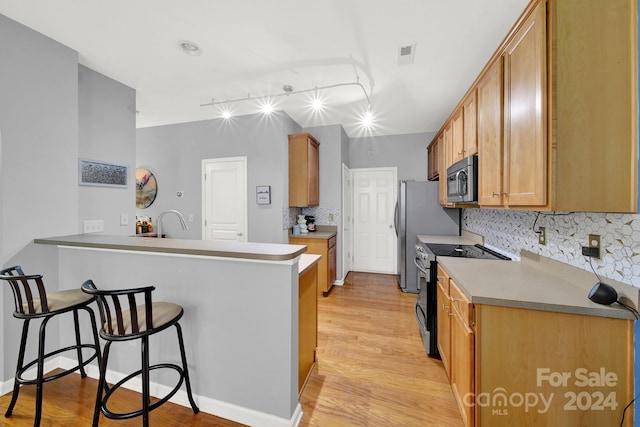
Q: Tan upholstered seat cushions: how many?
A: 2